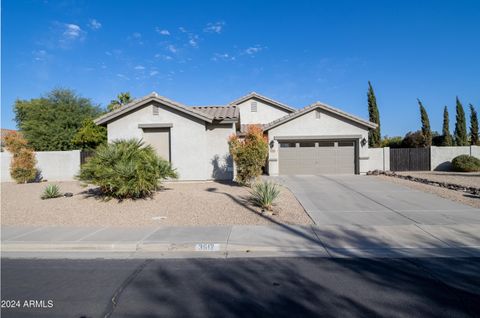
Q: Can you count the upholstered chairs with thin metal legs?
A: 0